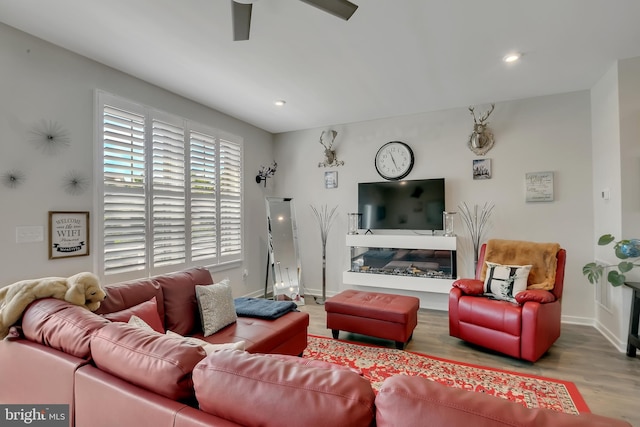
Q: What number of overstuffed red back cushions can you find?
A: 6